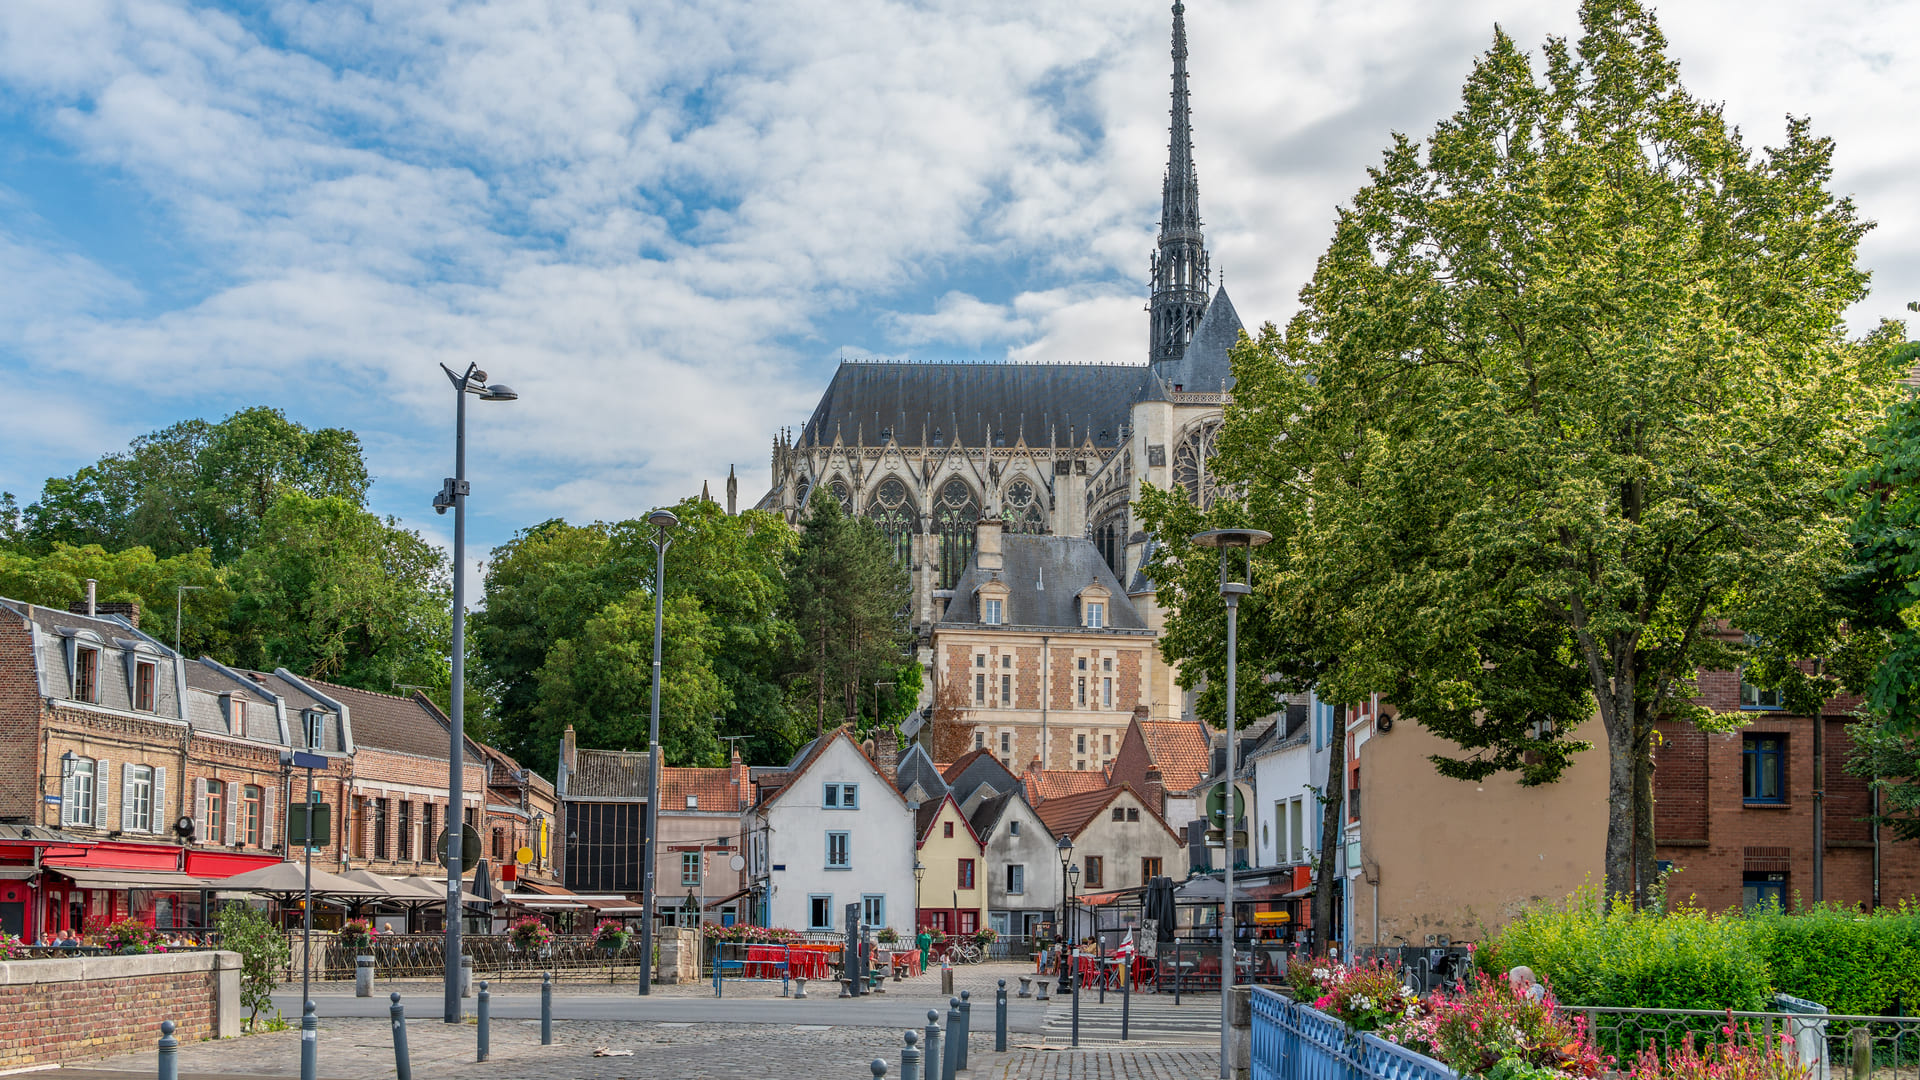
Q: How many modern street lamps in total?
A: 3